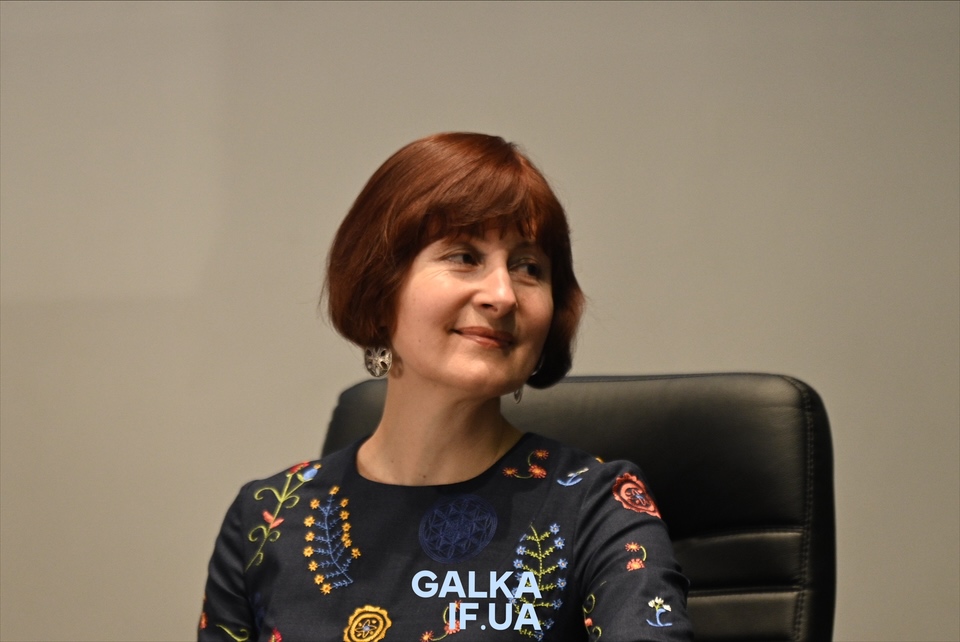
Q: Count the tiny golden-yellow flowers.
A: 14